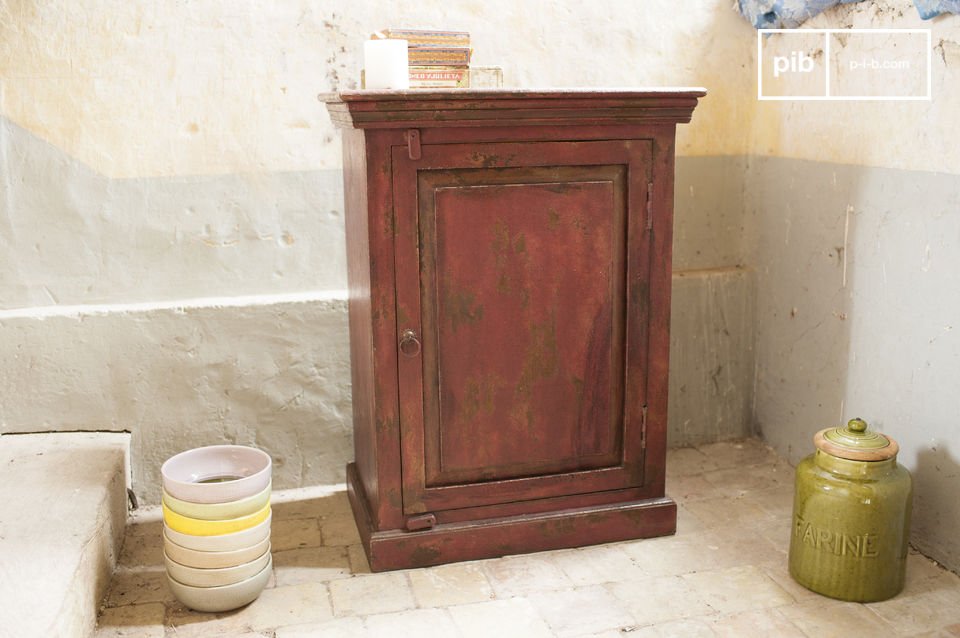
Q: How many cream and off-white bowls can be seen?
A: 4